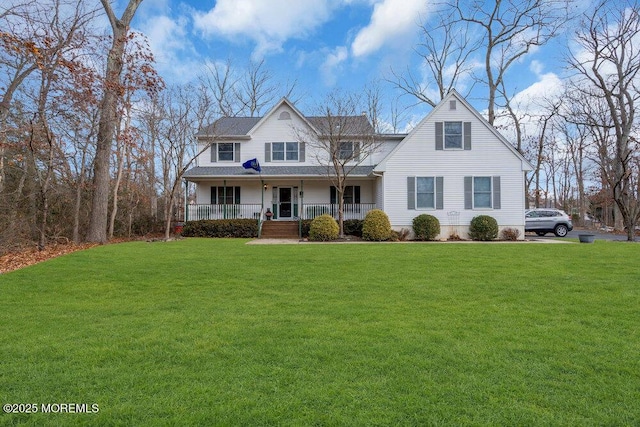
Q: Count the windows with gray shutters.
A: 6